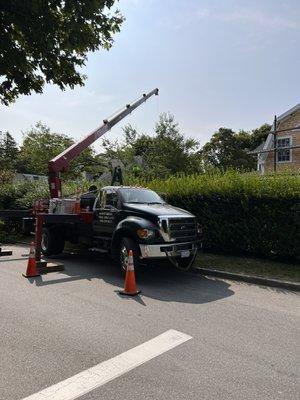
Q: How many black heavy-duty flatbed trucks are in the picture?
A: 1